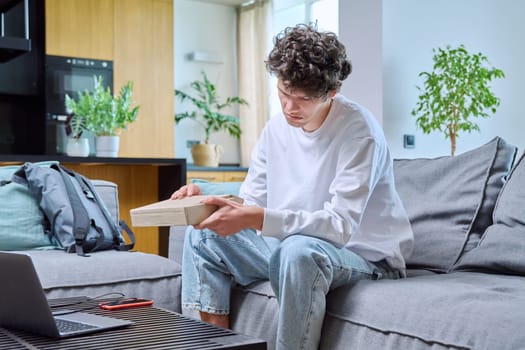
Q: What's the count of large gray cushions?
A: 2